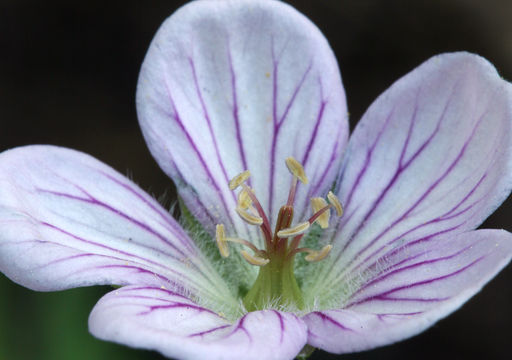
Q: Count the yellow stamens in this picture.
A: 10